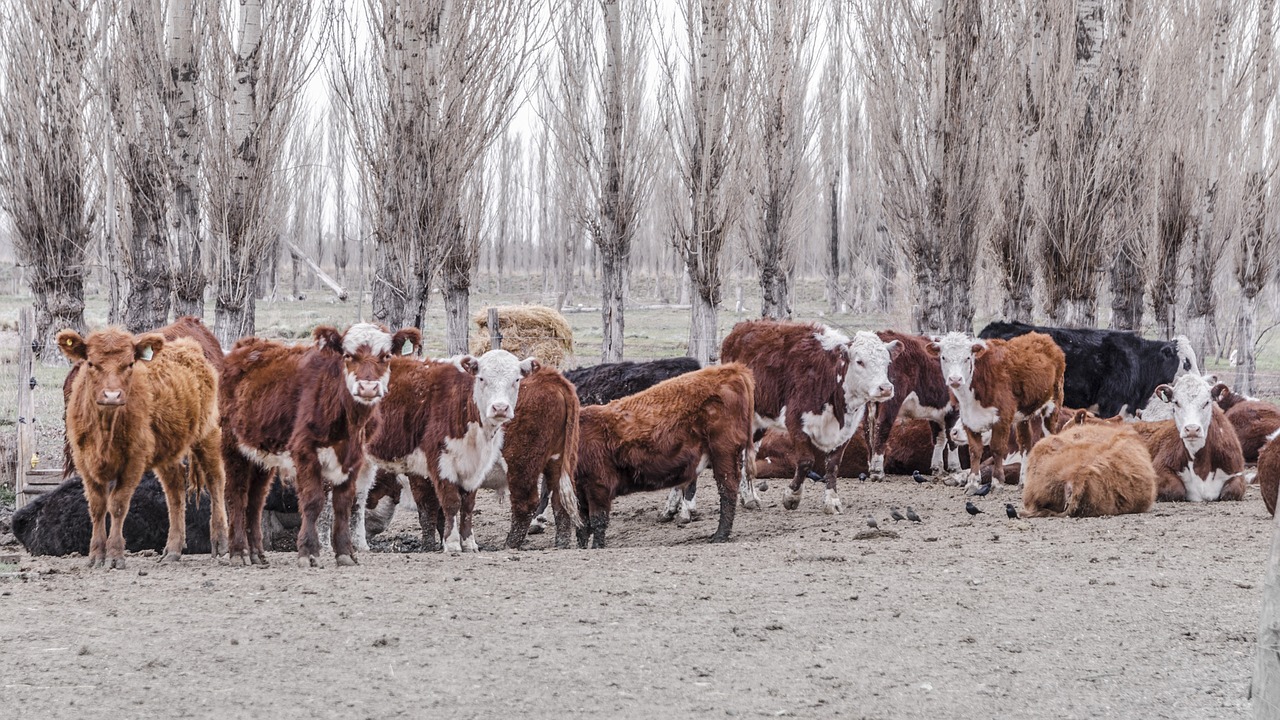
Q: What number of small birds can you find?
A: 10